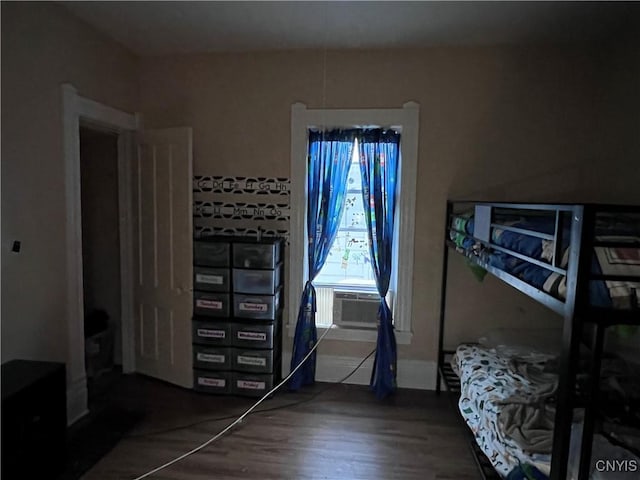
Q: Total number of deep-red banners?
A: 0